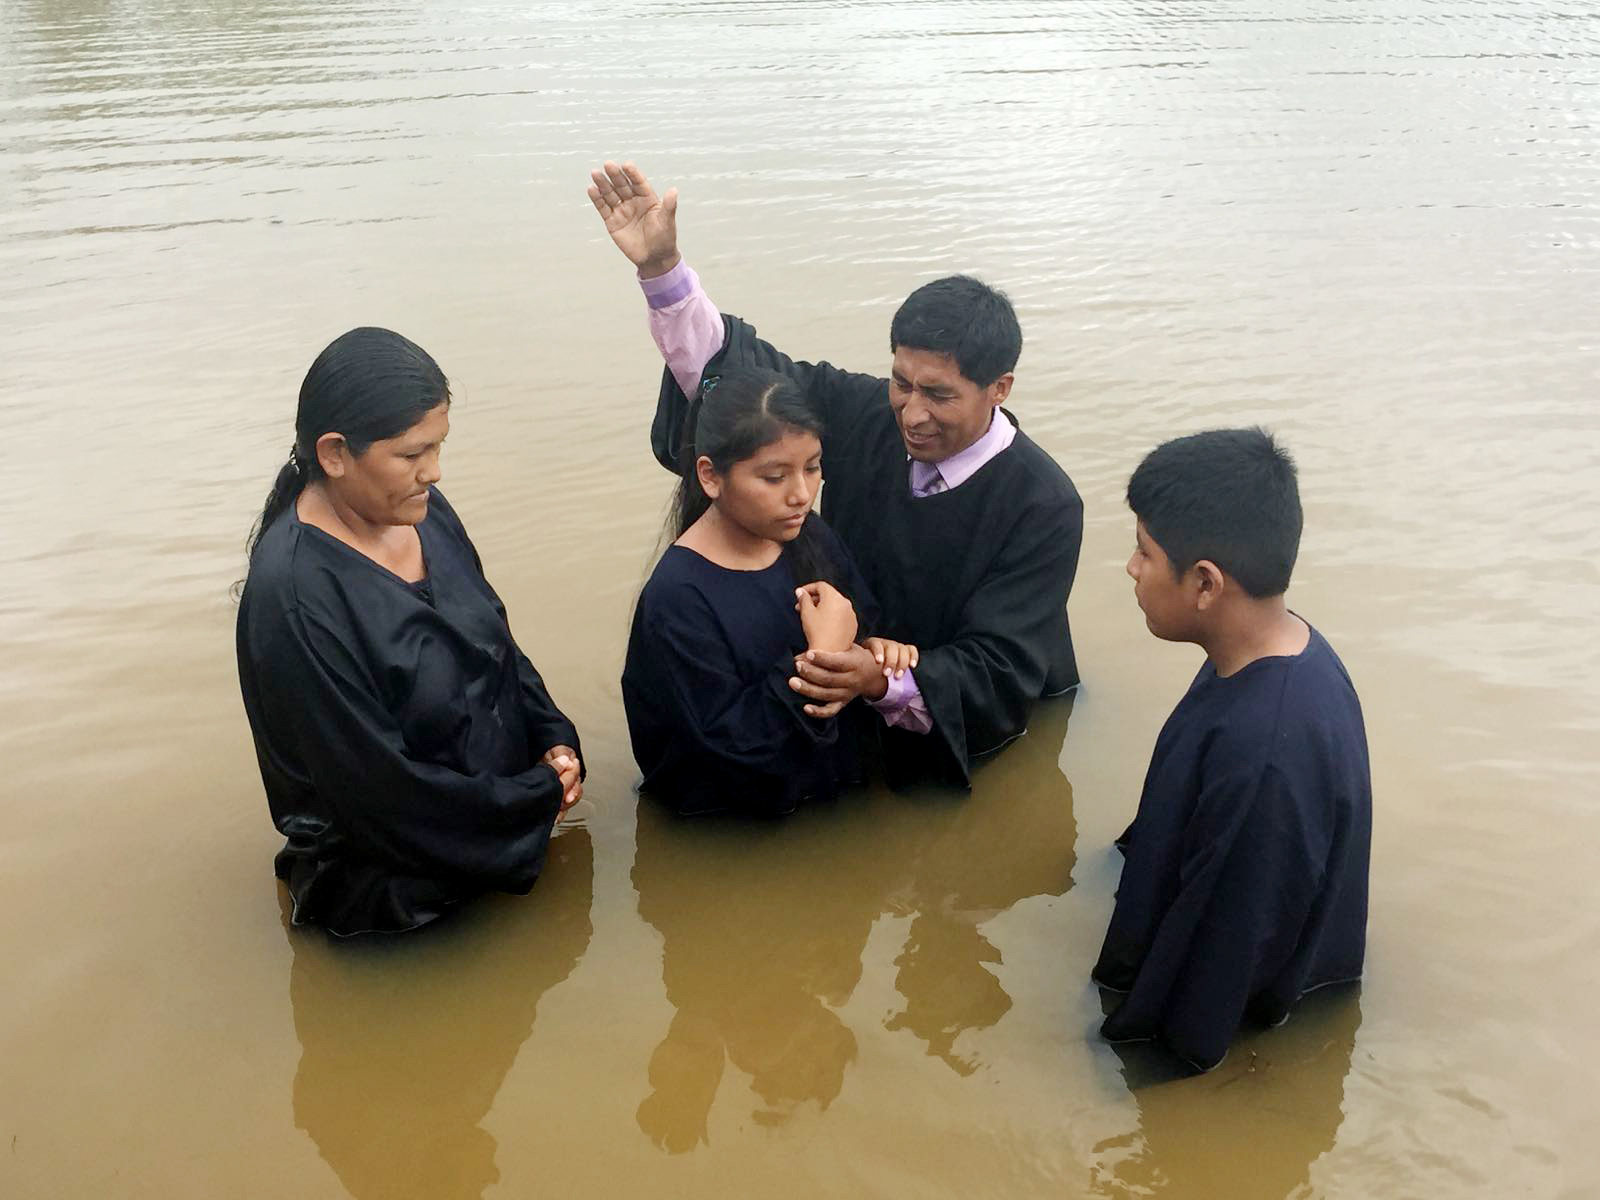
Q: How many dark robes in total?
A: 4